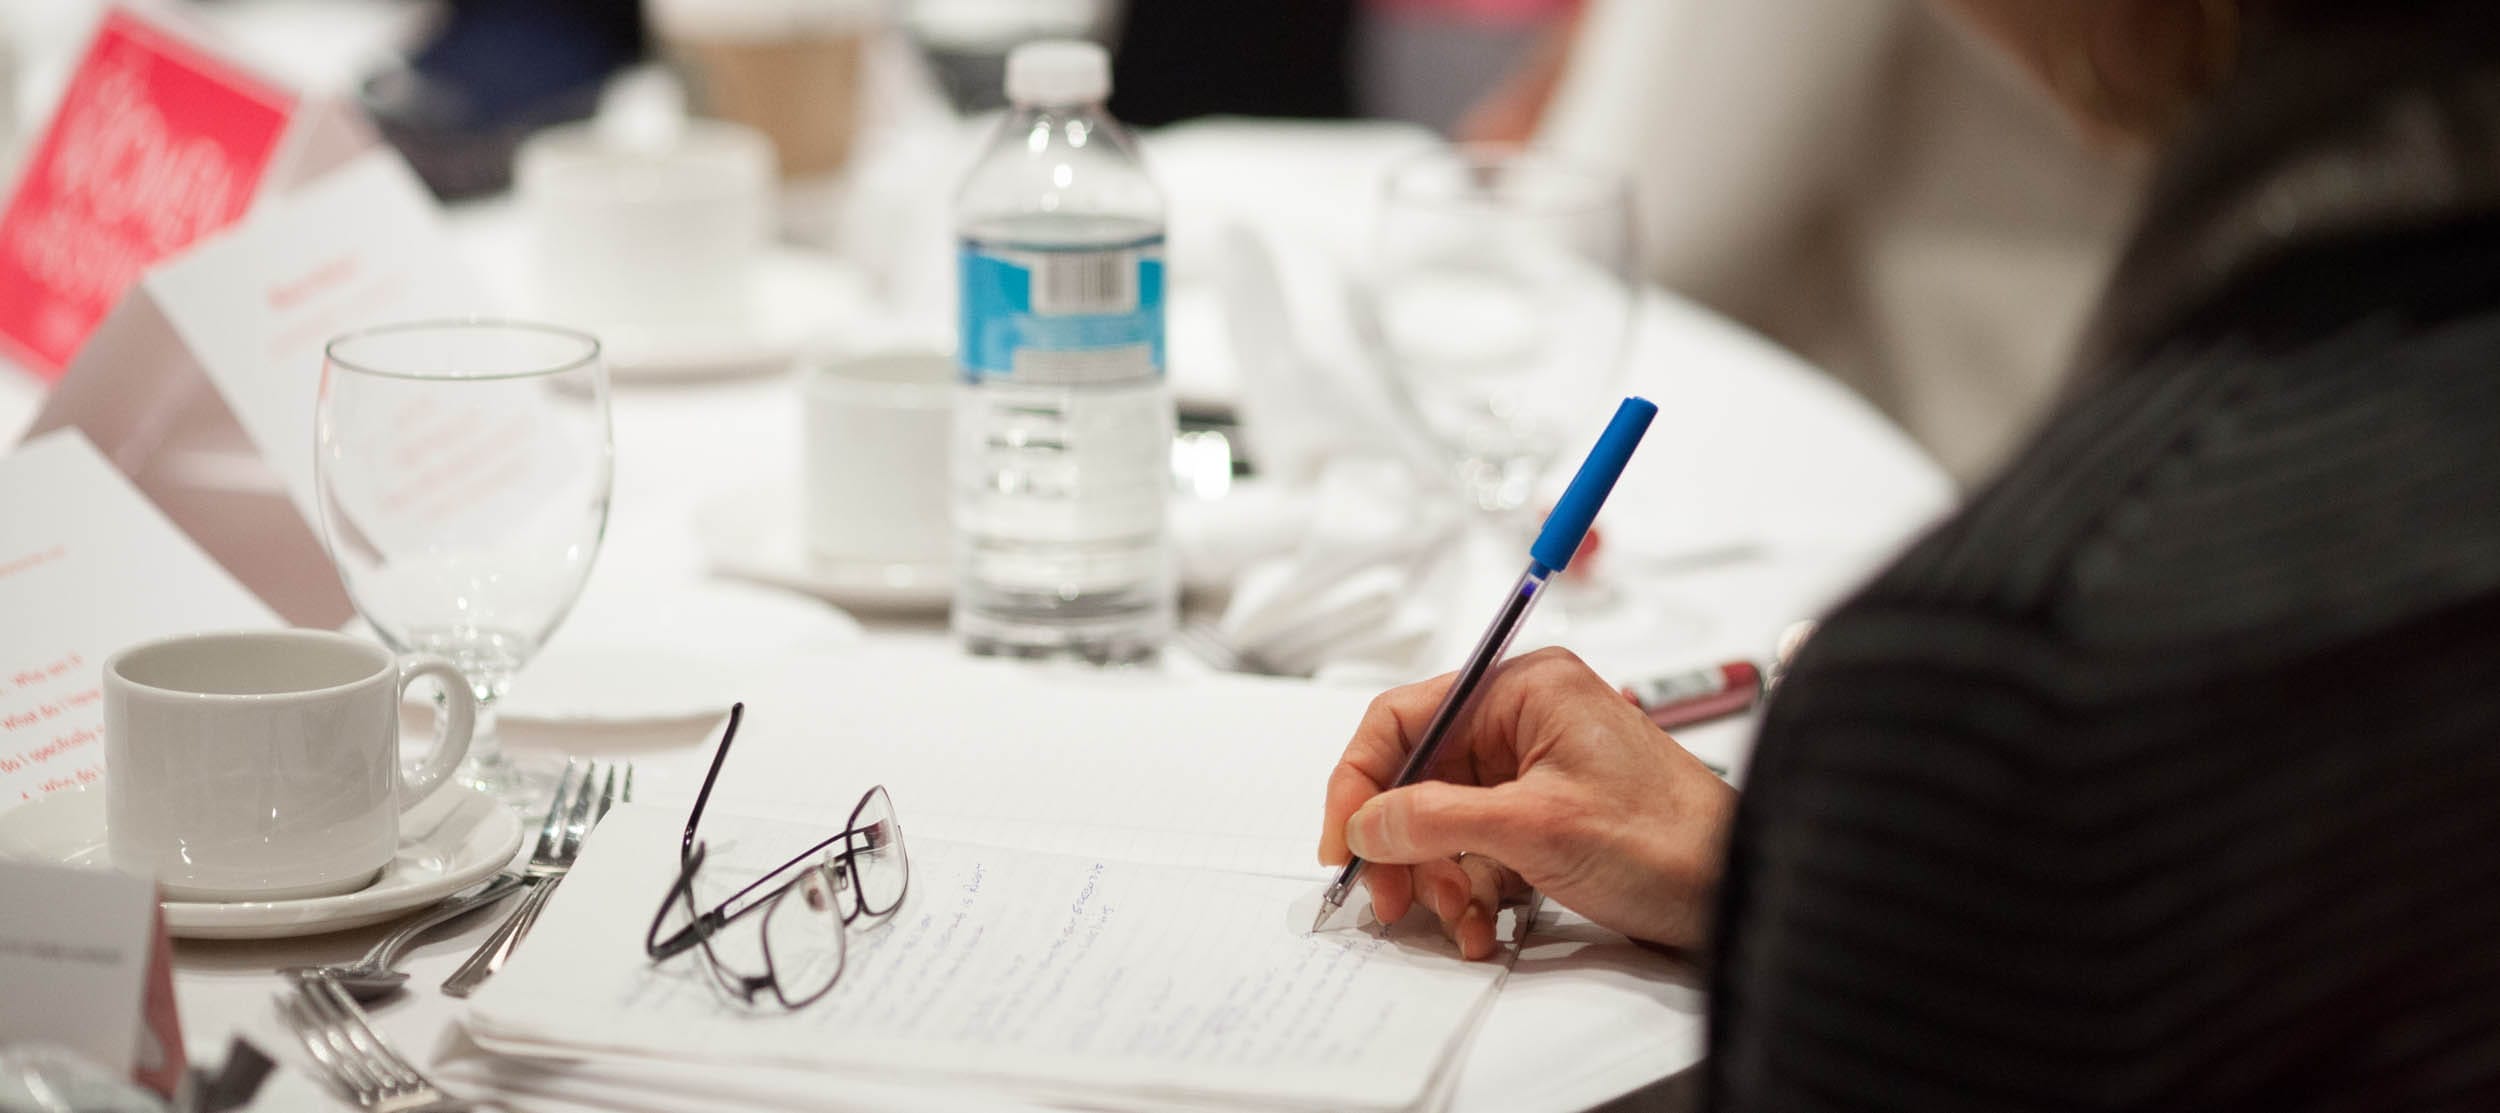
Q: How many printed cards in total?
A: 4